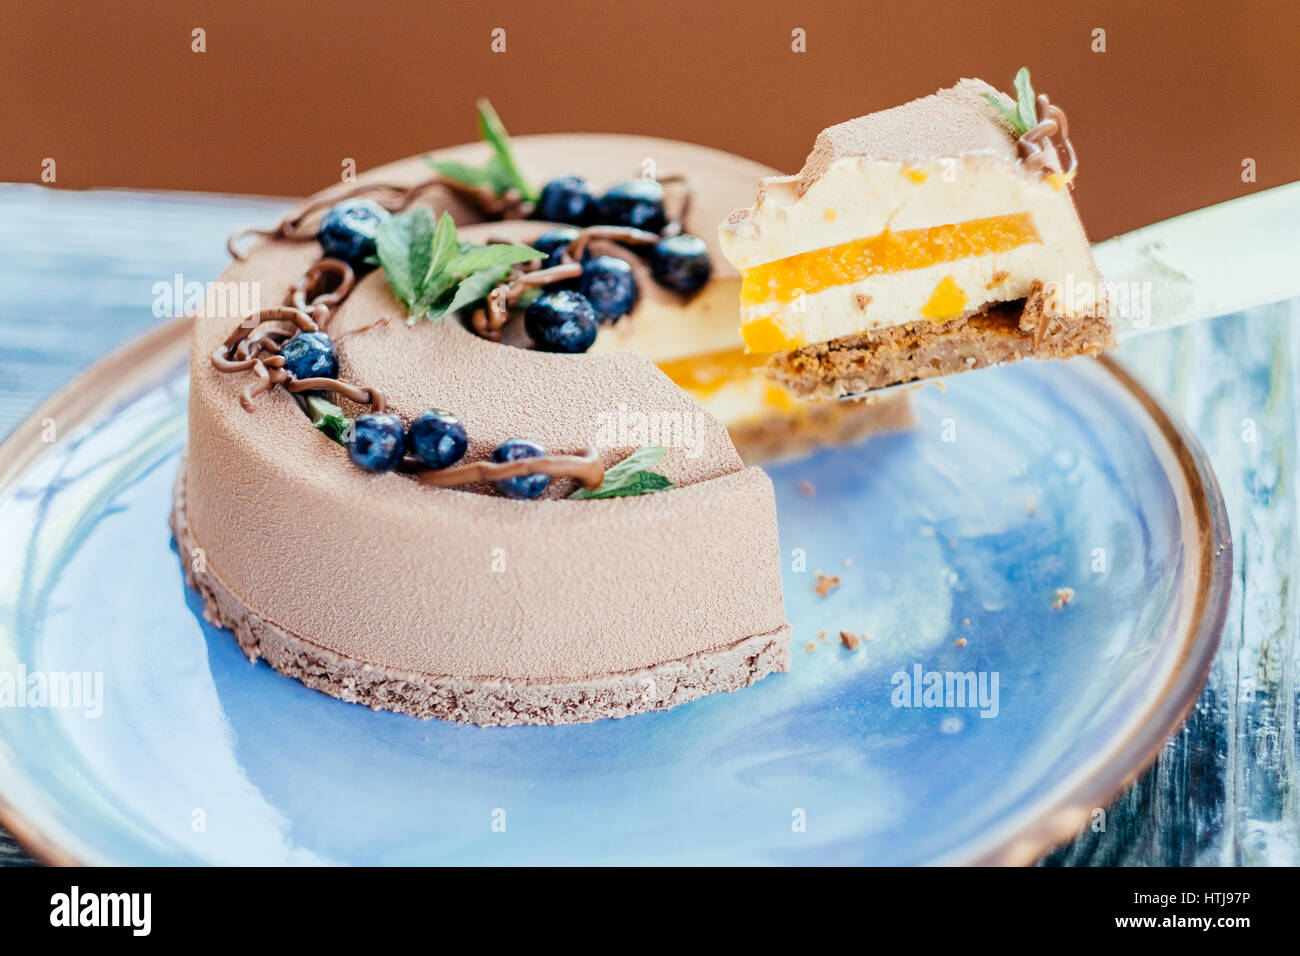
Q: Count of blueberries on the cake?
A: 11